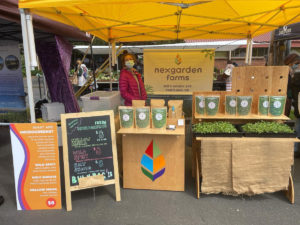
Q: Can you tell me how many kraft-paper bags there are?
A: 12